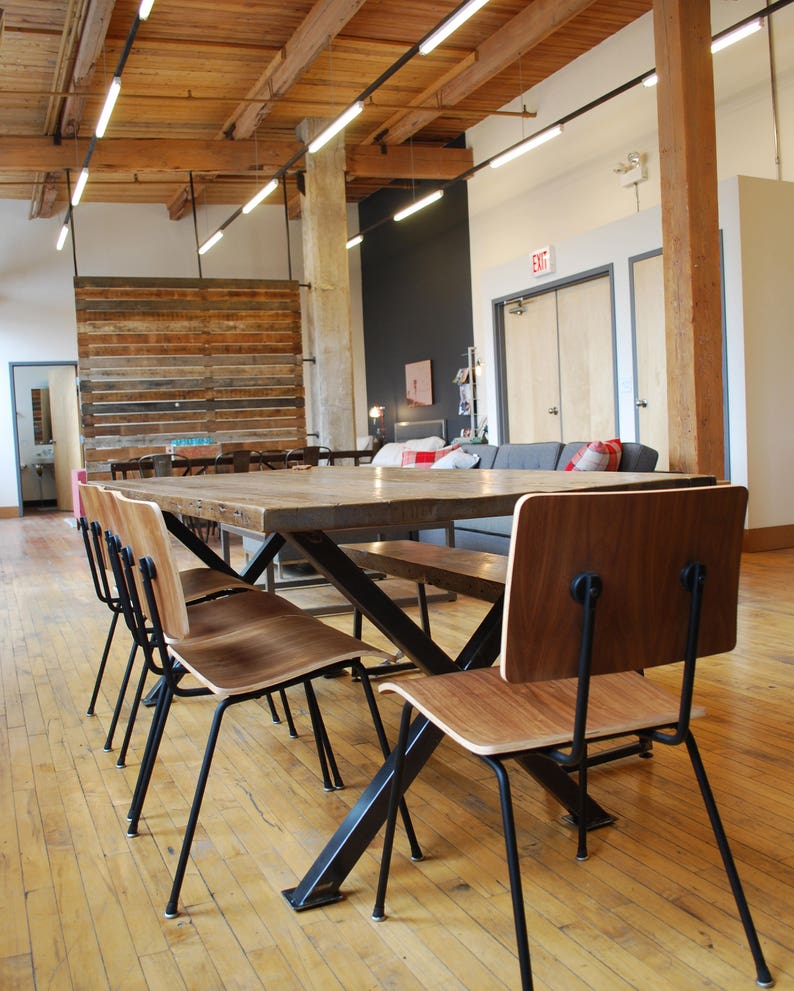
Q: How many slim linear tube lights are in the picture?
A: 12